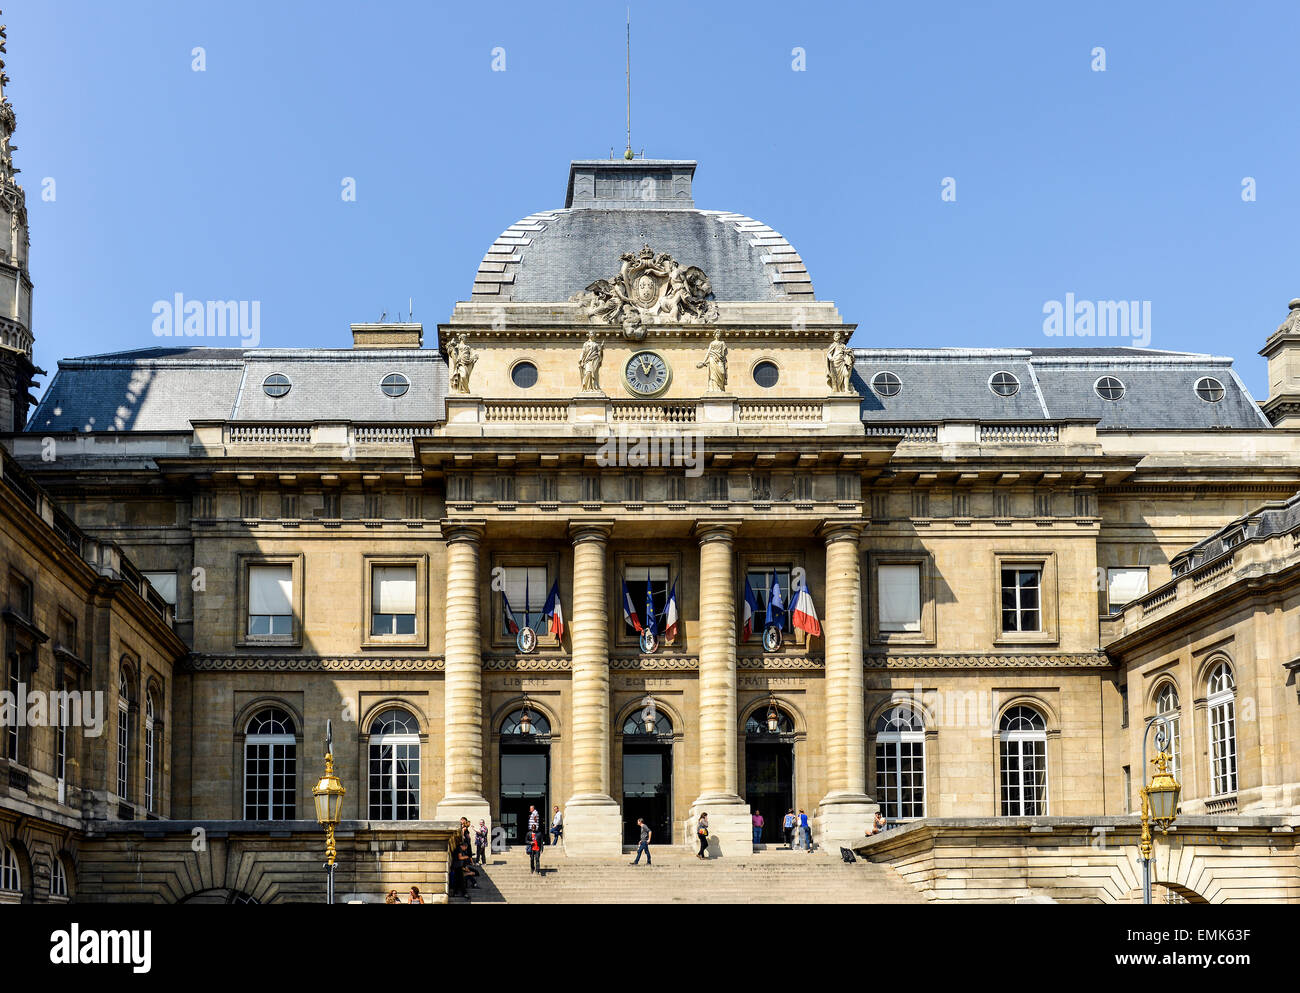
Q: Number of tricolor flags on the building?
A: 6